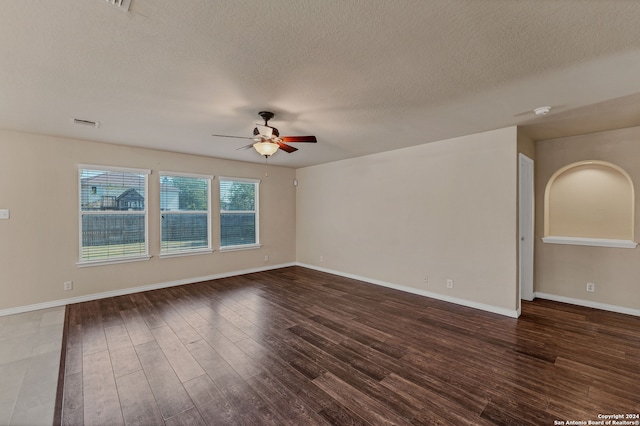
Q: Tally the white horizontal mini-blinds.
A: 3